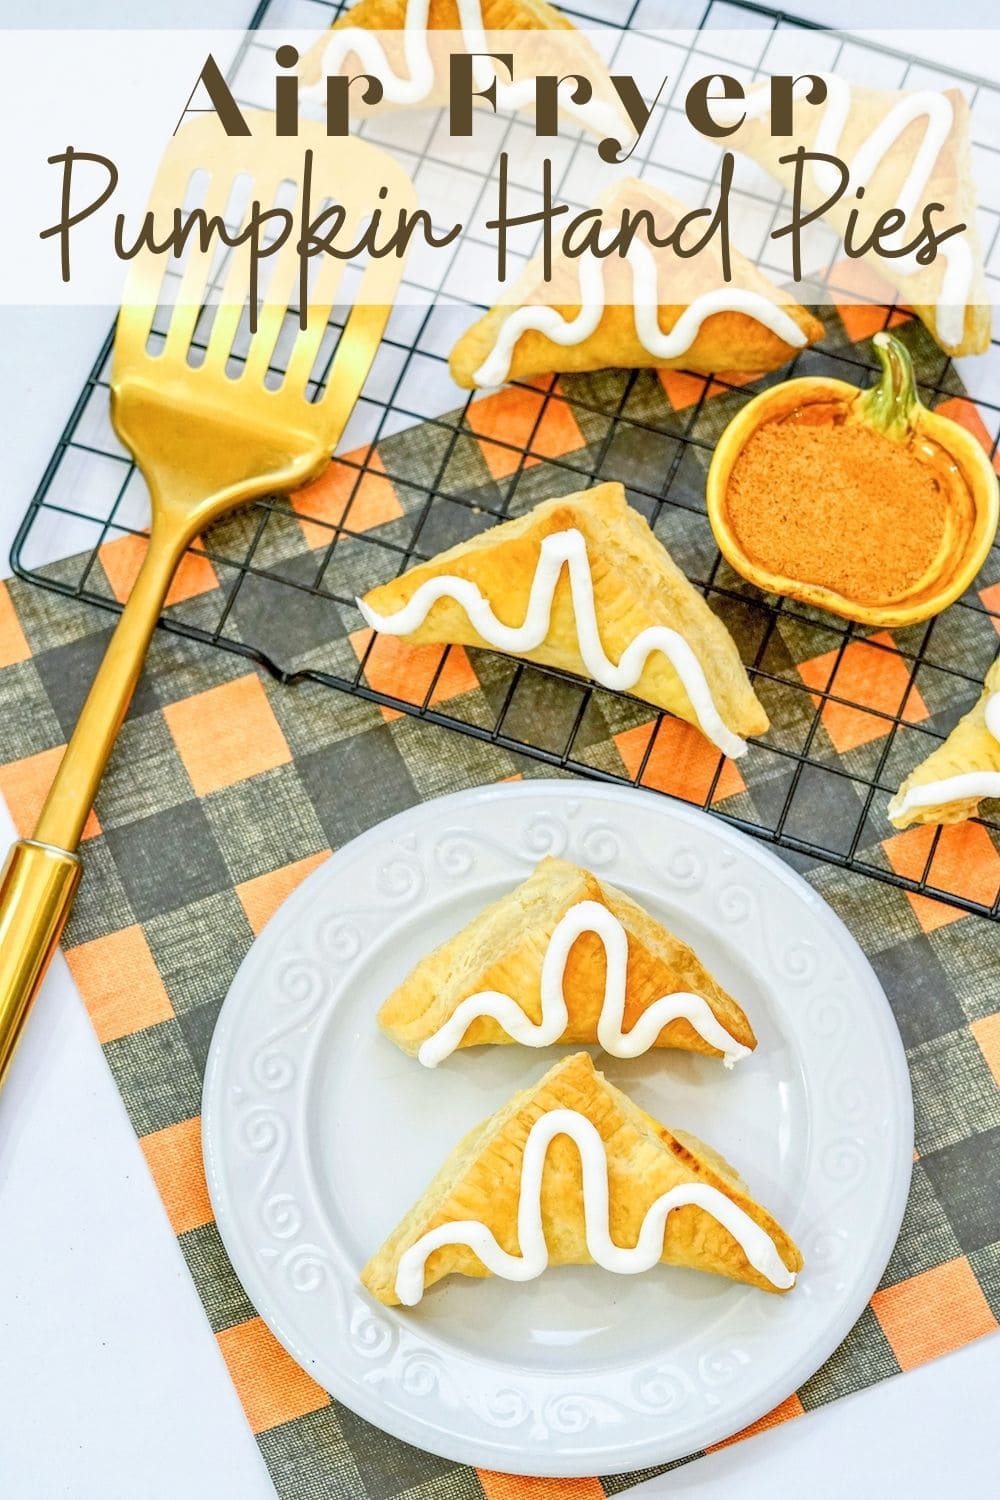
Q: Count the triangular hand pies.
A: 7